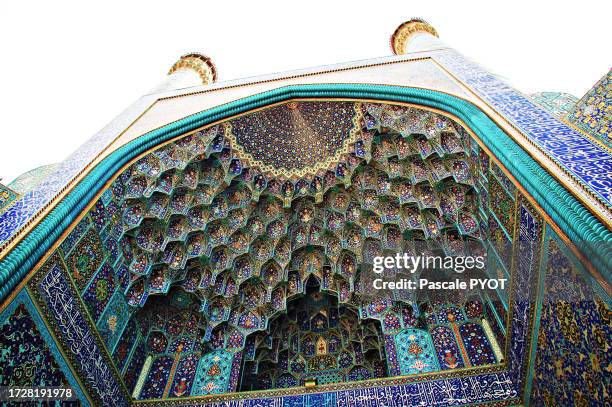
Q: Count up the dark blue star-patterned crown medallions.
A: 1